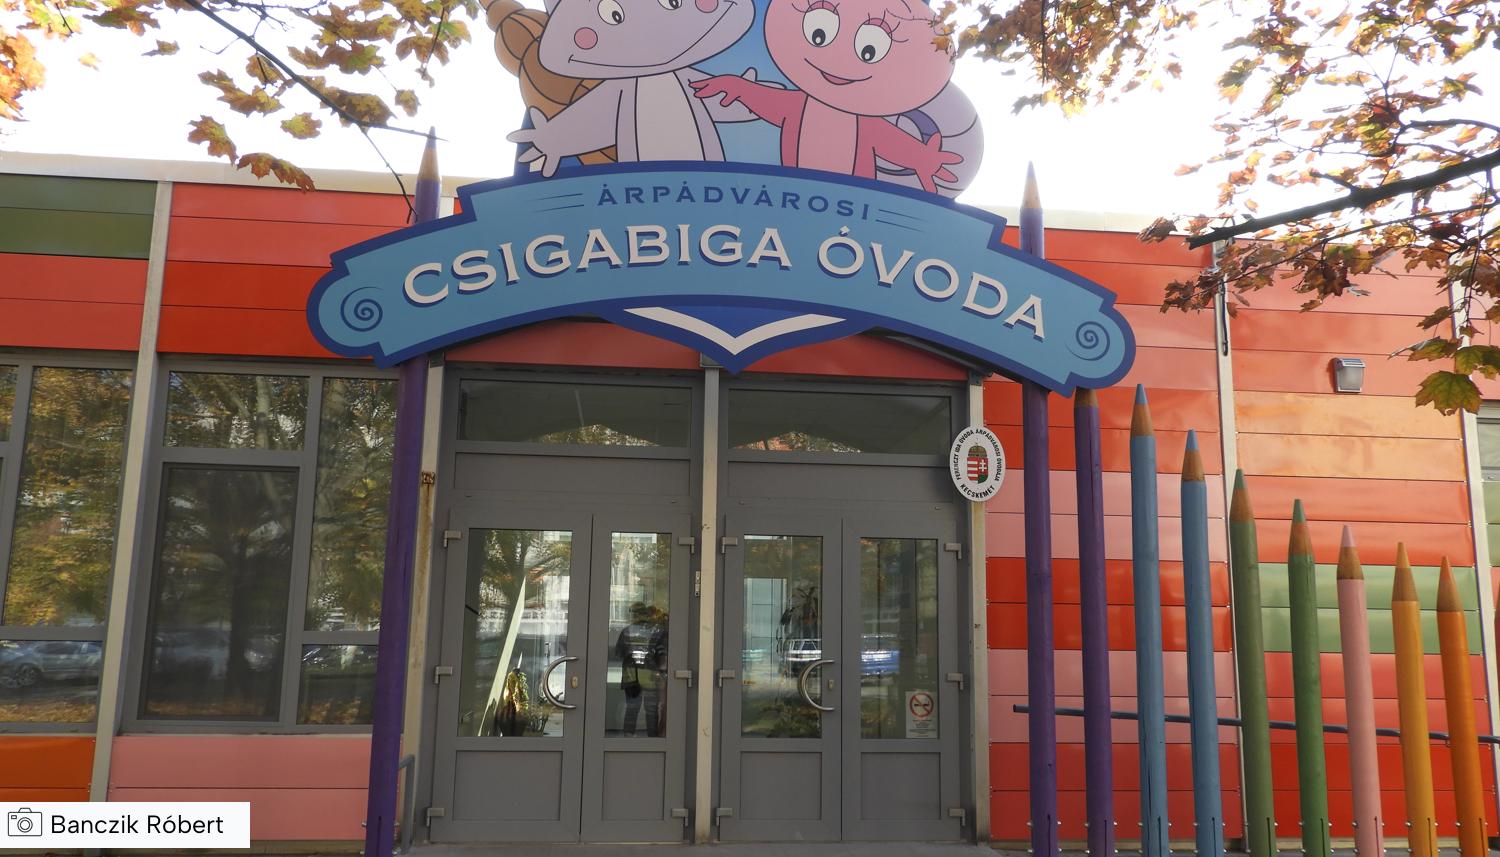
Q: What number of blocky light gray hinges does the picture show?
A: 12